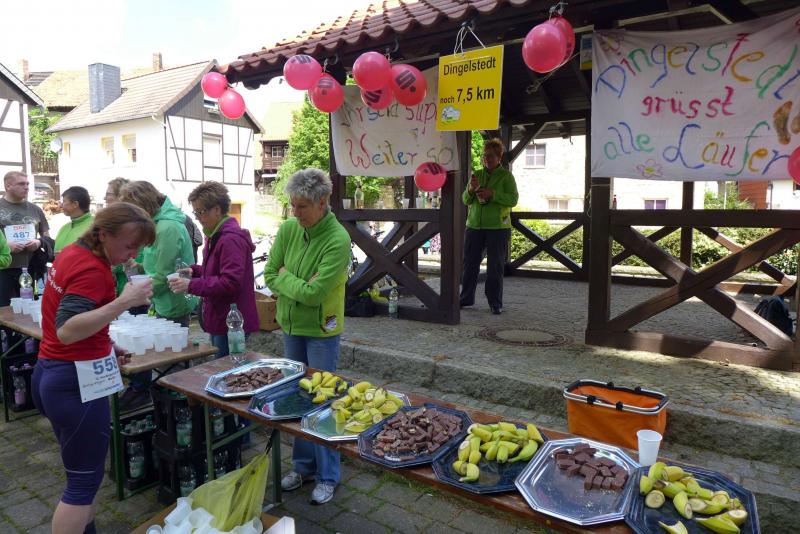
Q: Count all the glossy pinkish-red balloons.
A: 11